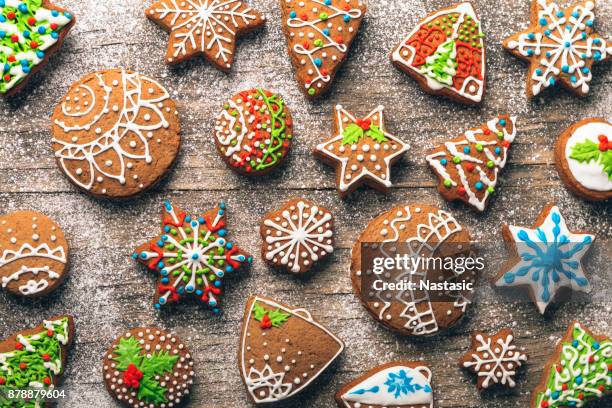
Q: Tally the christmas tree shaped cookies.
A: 5